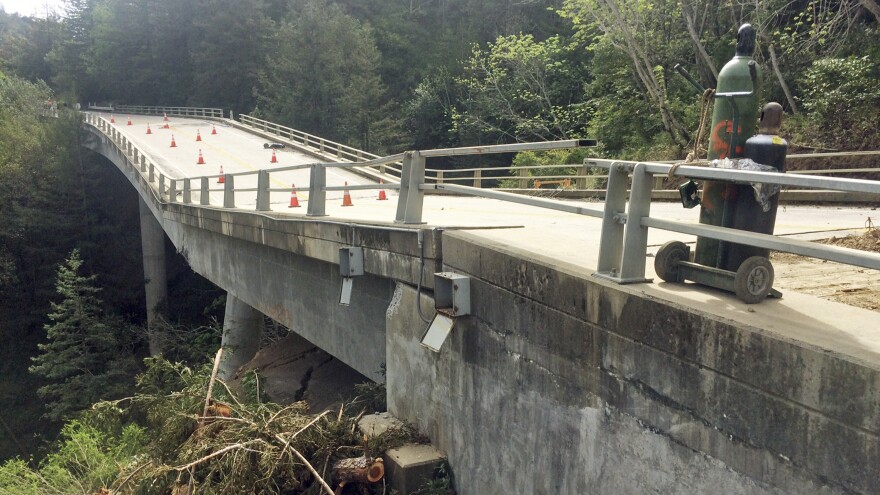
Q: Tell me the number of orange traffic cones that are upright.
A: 13